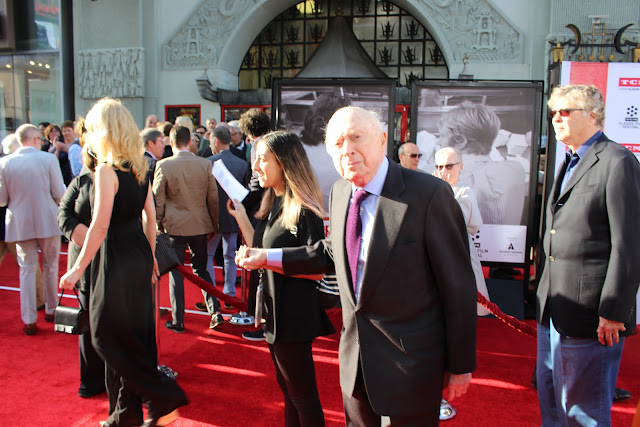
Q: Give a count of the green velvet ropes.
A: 0